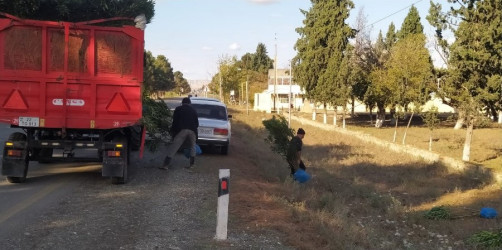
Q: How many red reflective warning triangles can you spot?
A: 2